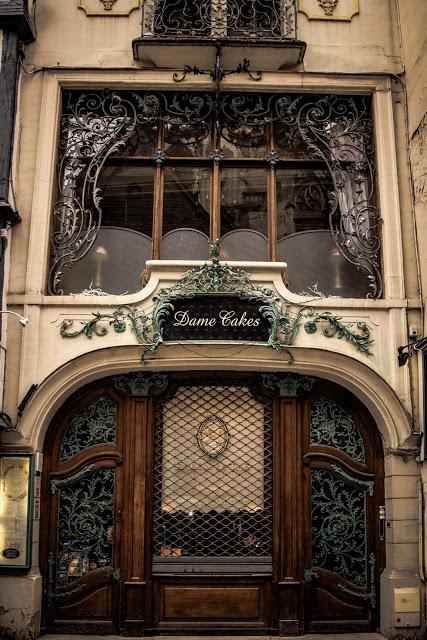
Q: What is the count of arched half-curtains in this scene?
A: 4